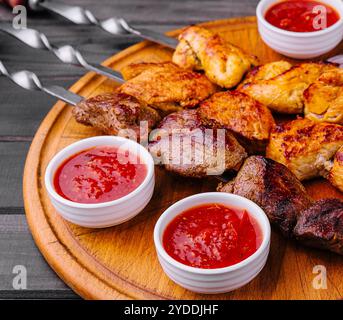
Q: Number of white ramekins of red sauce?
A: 3